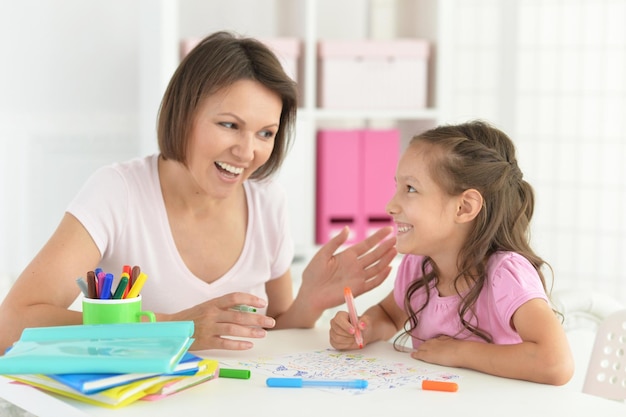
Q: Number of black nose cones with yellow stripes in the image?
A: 0